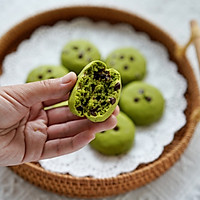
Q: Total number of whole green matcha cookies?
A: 5